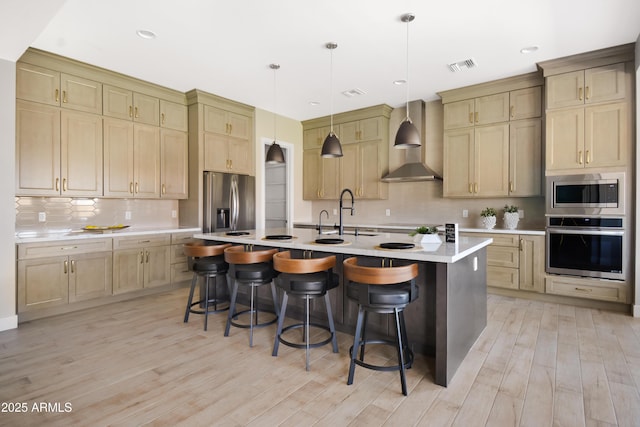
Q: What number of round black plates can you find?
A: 4